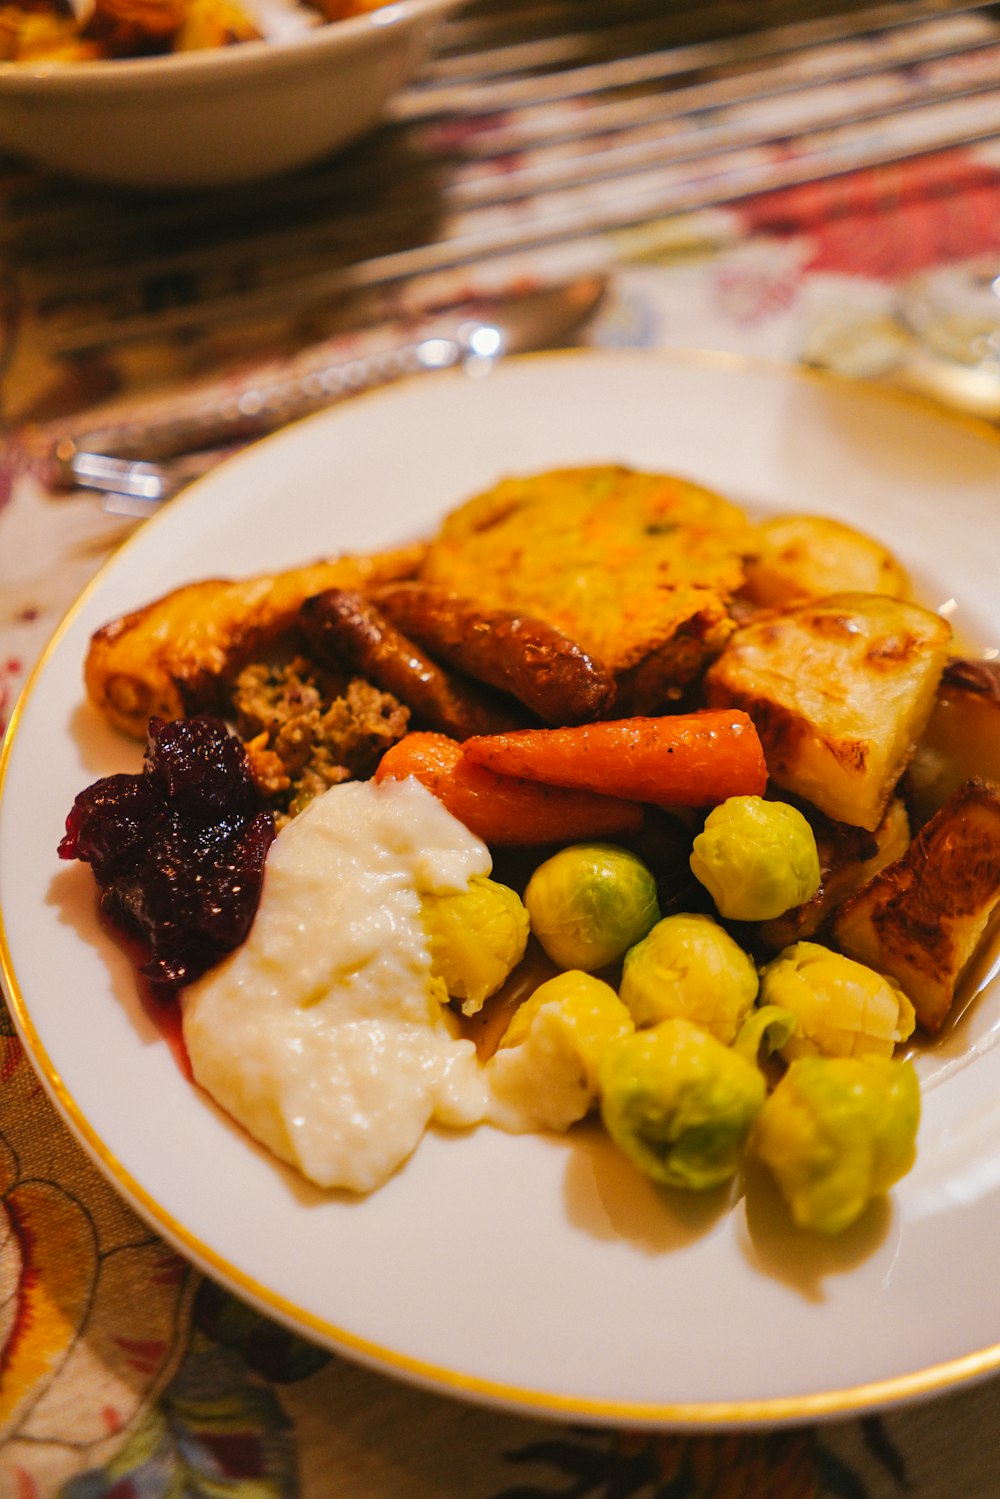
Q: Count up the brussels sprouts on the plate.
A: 8